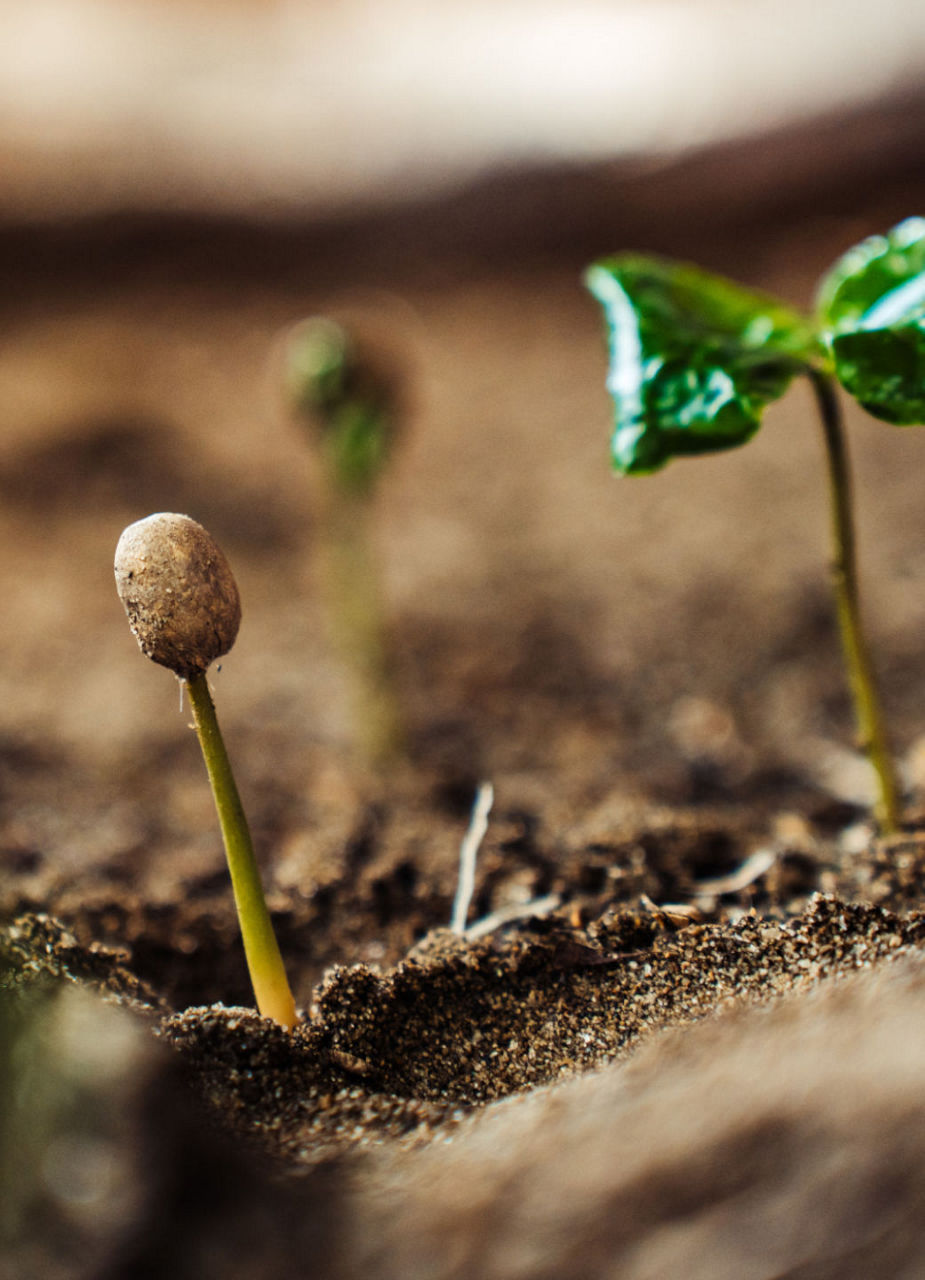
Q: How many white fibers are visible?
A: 3